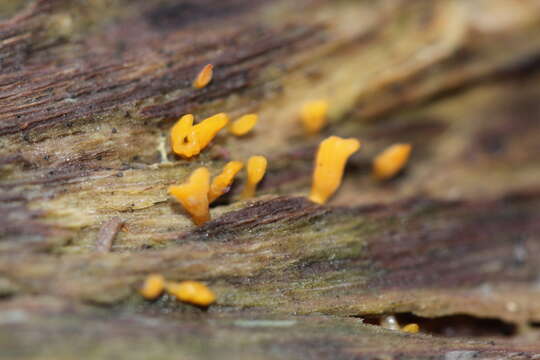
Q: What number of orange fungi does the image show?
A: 12